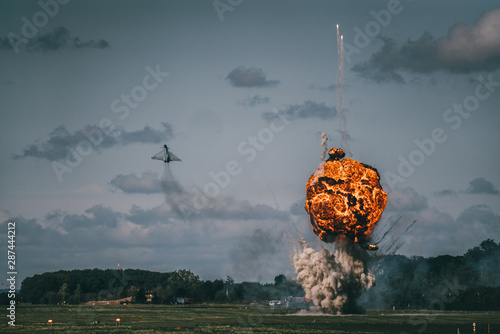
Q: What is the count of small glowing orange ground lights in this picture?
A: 2